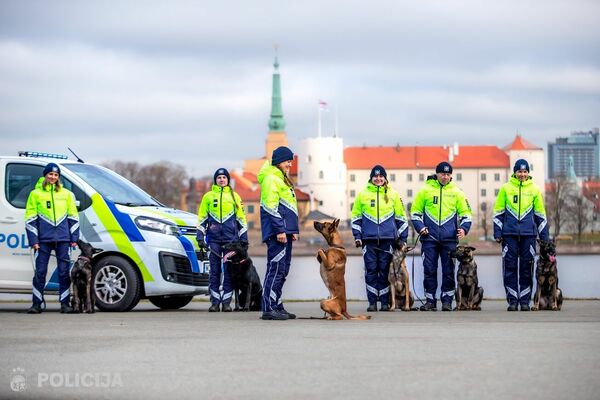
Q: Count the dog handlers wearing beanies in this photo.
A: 6